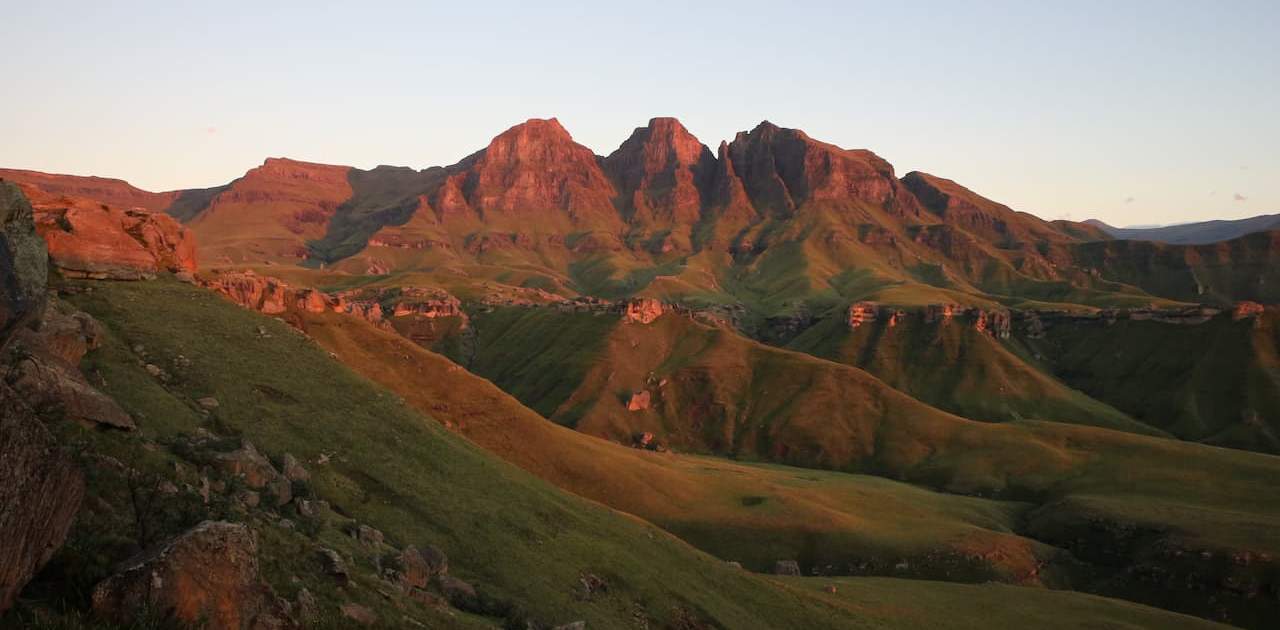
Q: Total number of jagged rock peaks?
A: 3